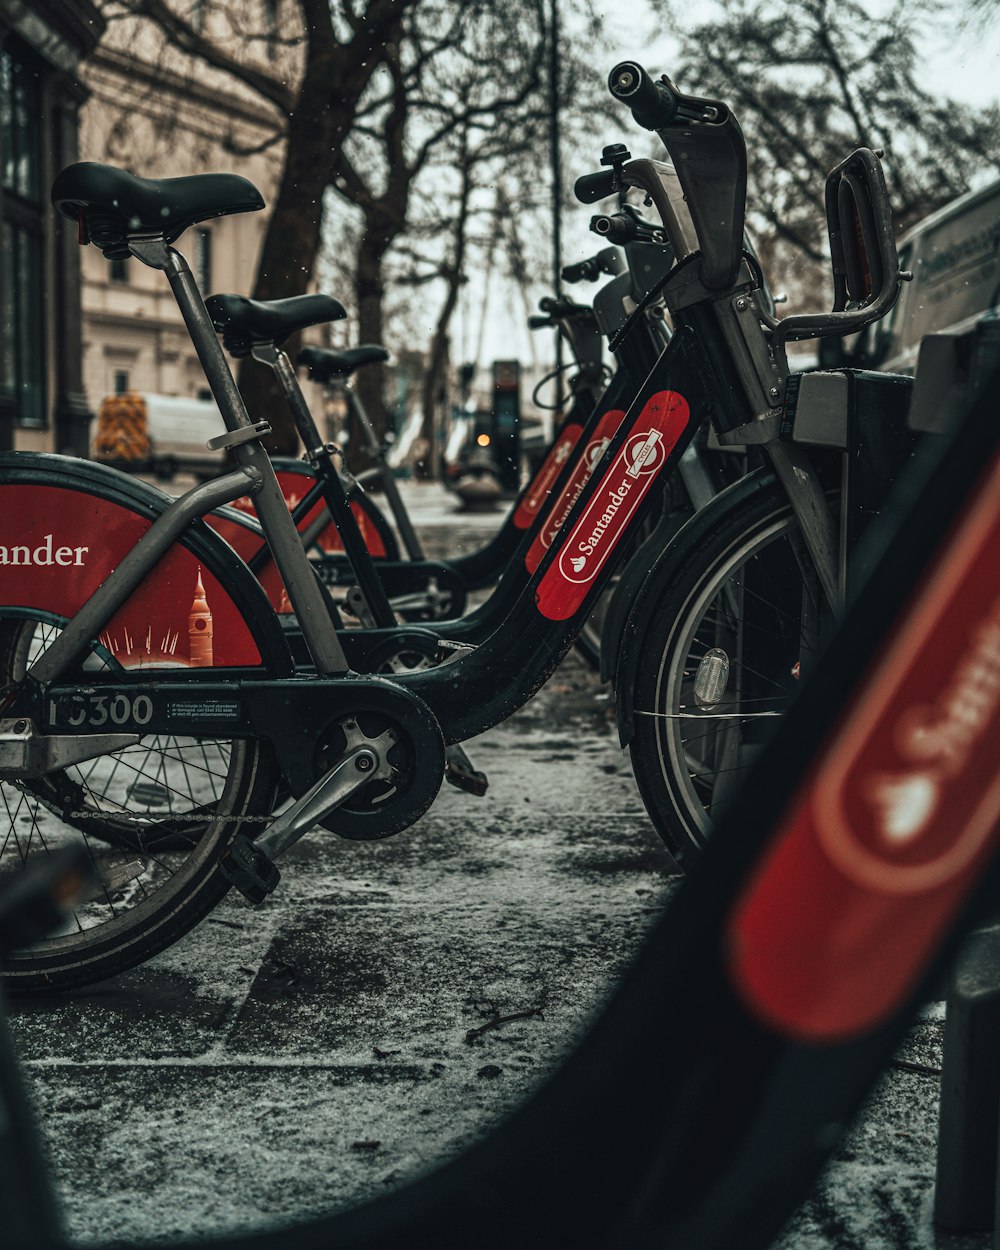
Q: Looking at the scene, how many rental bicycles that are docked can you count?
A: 4